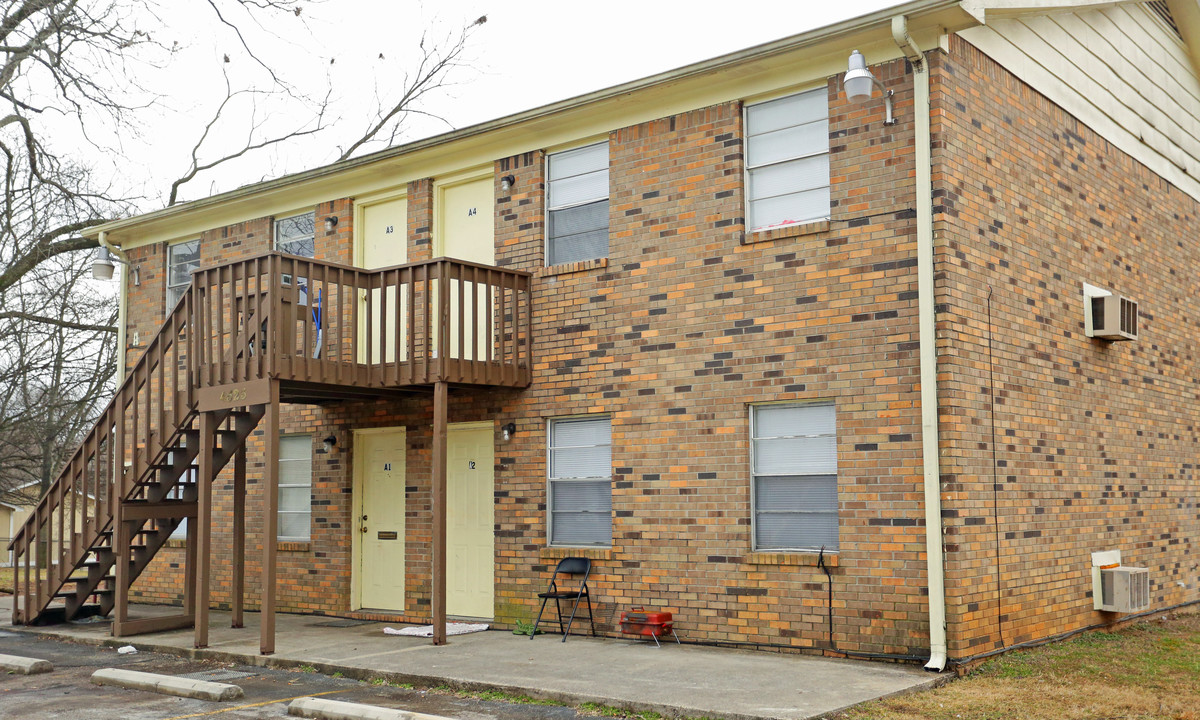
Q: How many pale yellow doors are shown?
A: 4